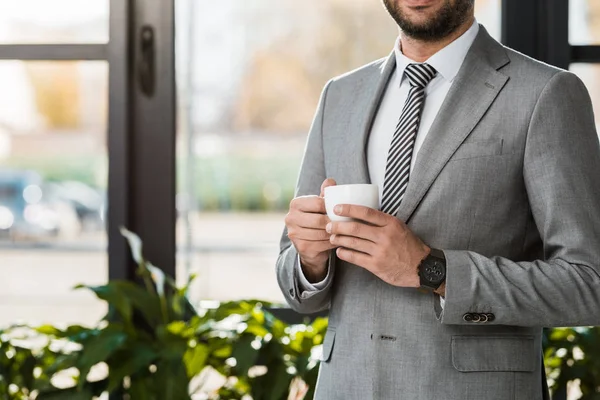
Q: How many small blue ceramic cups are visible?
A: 0